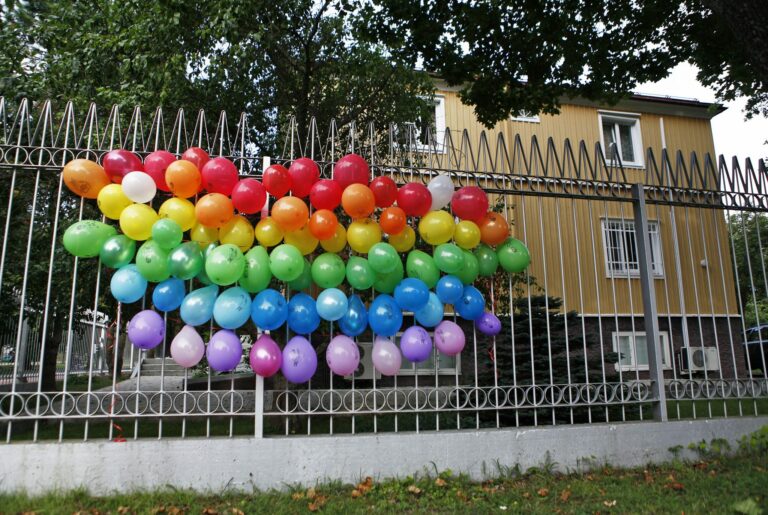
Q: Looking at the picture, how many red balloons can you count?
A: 12